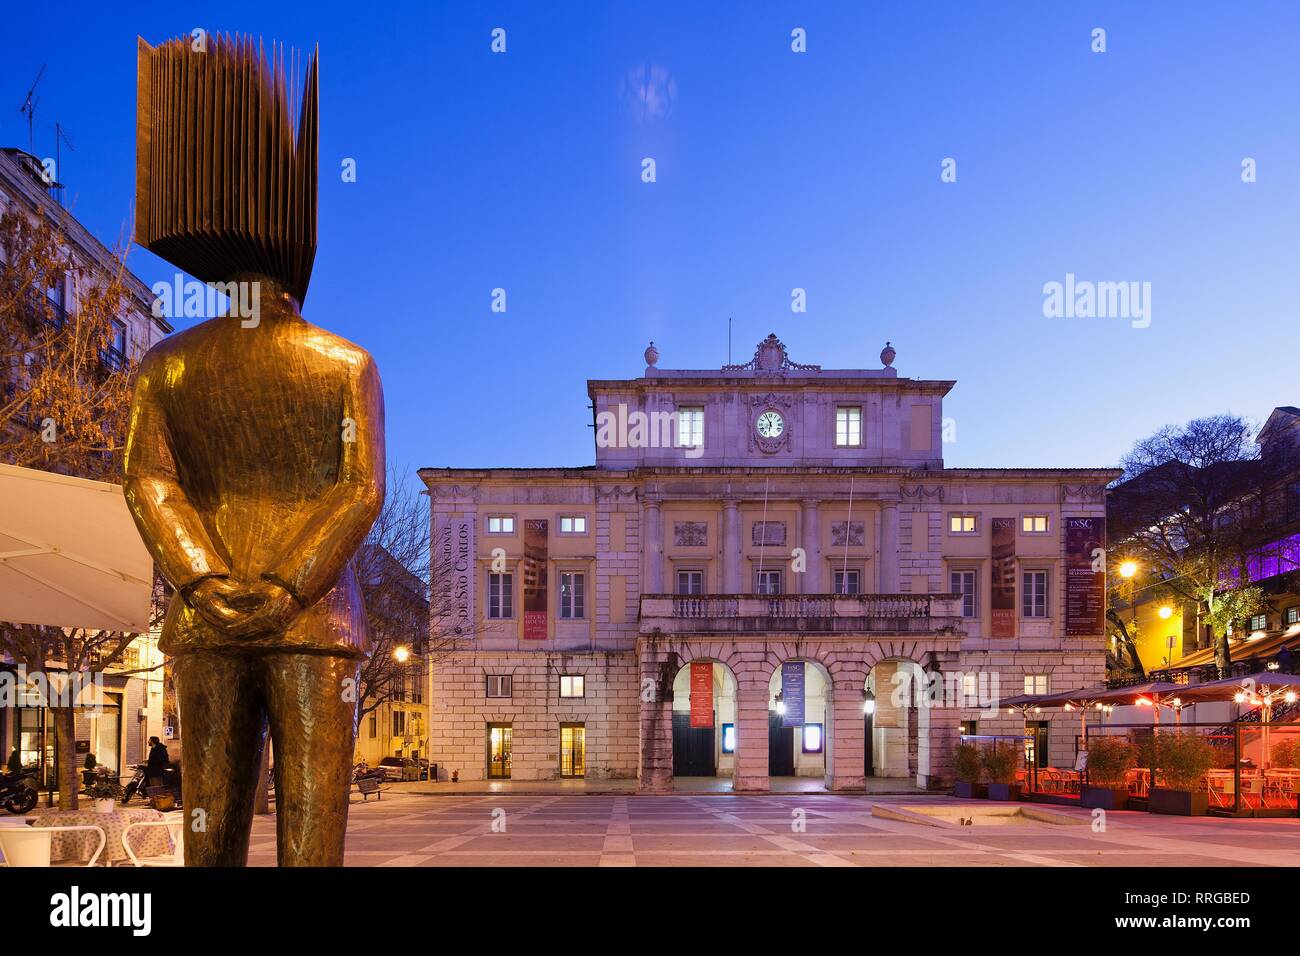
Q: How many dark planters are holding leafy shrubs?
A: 4